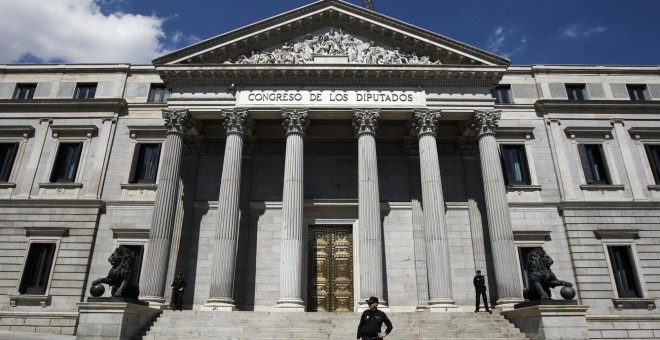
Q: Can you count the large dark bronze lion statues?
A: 2